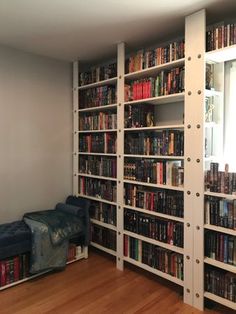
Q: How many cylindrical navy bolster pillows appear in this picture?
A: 1